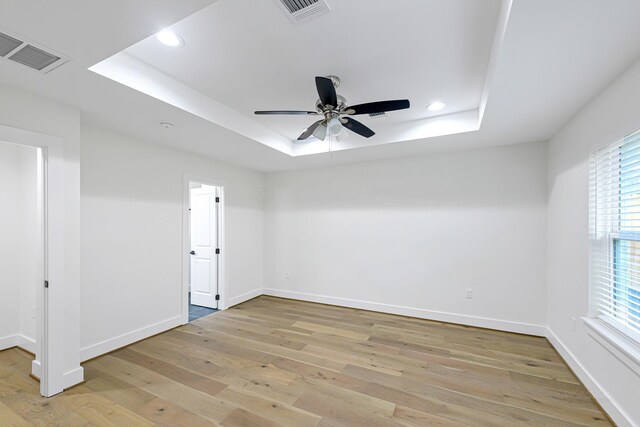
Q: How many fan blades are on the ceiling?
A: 5